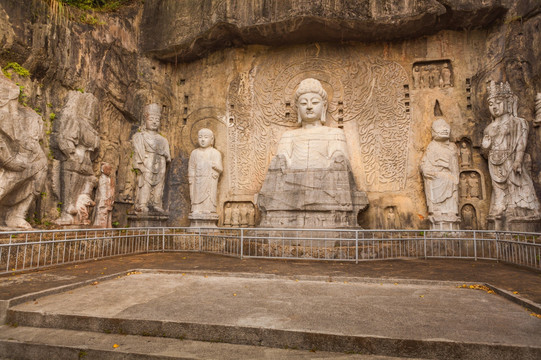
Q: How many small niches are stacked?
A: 3